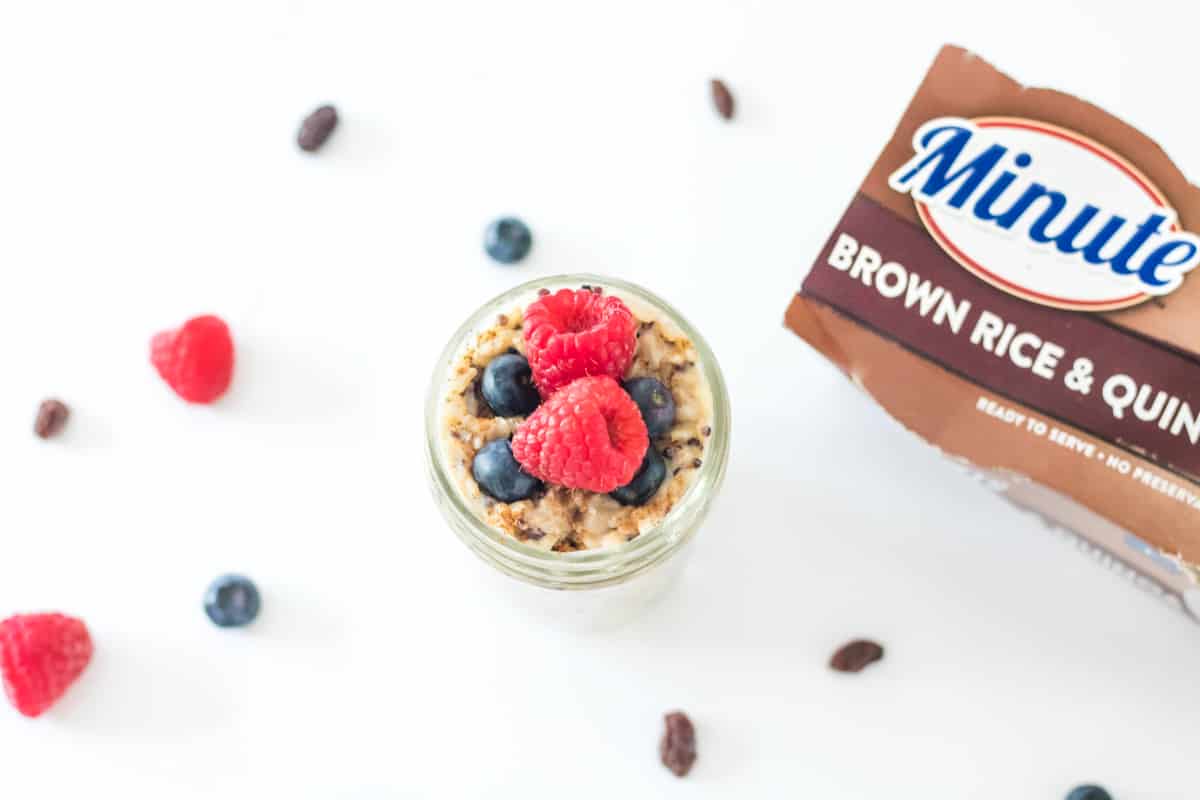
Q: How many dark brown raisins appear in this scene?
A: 5